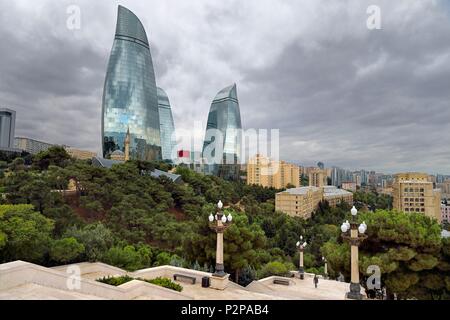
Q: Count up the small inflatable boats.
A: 0